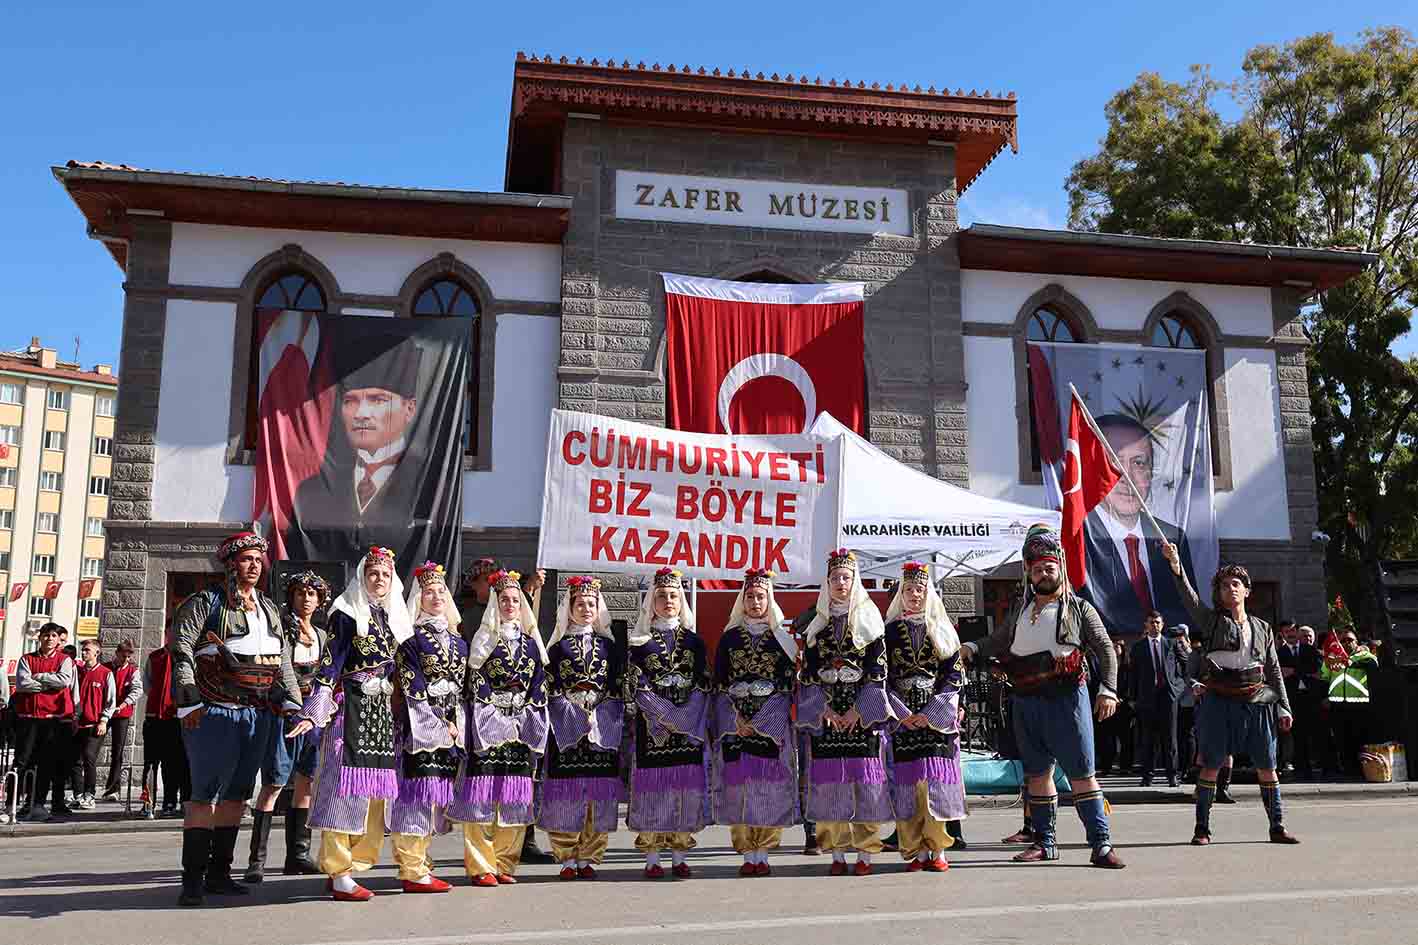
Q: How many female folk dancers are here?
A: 8